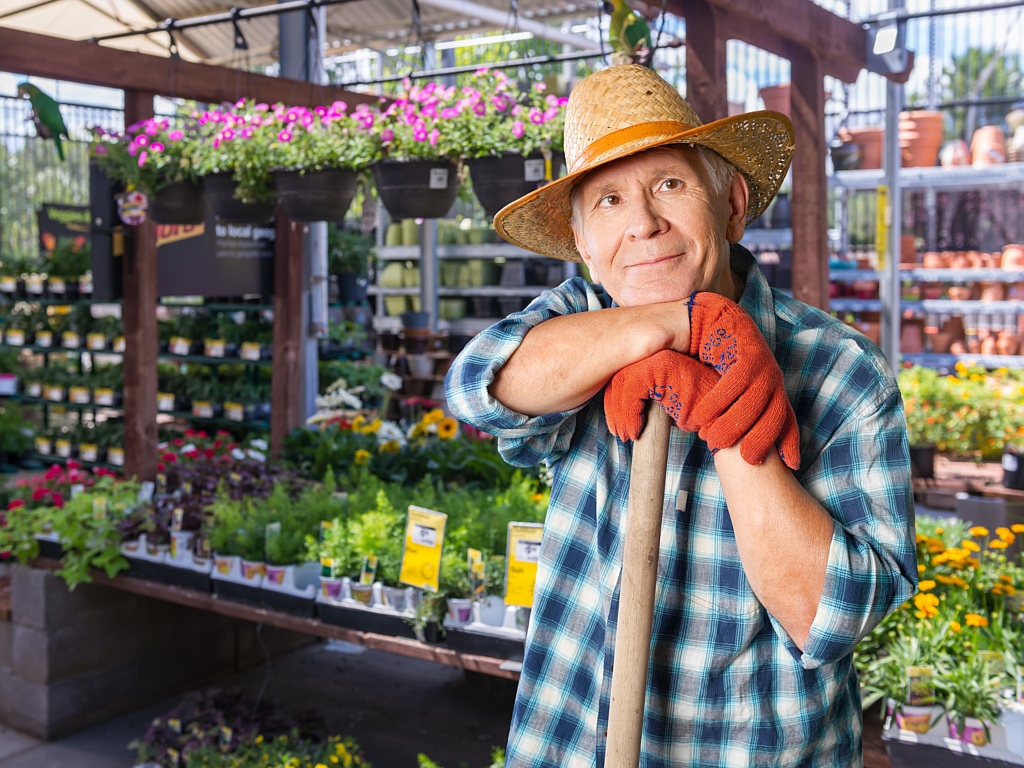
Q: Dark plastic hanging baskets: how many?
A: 5